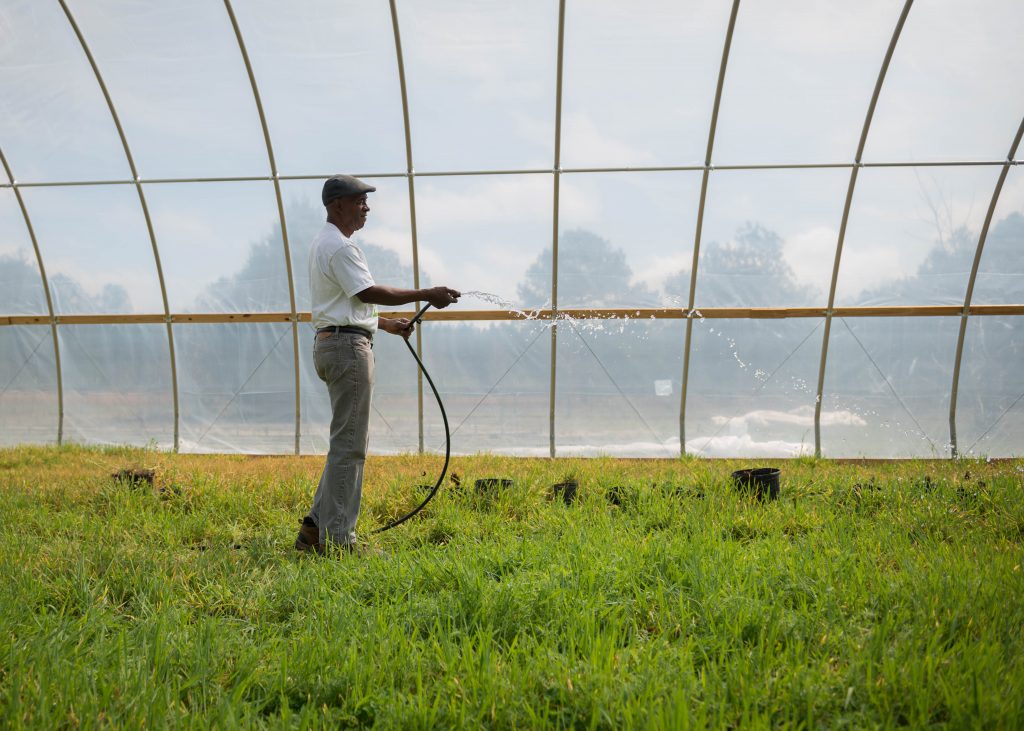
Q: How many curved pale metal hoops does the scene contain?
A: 8